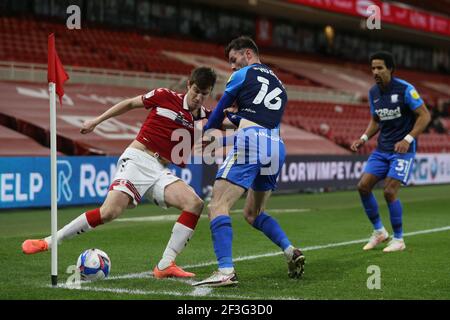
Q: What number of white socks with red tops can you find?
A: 2